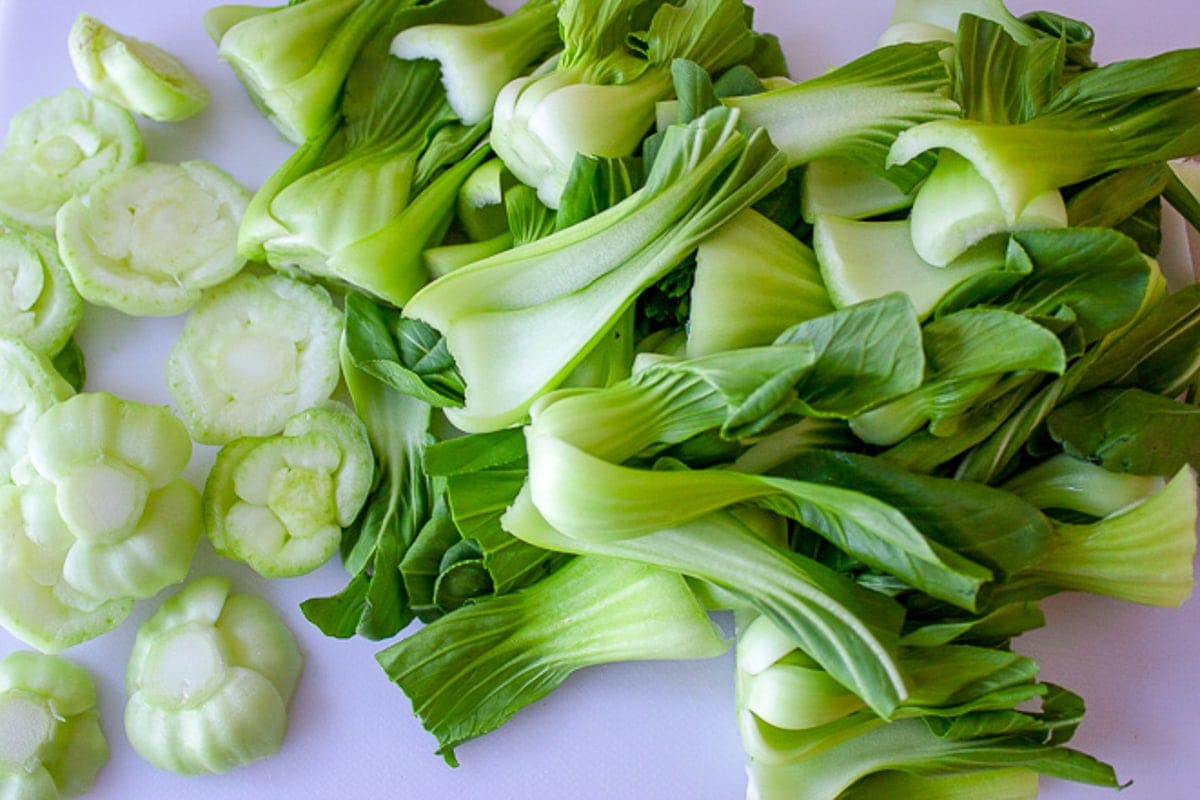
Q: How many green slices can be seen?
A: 11